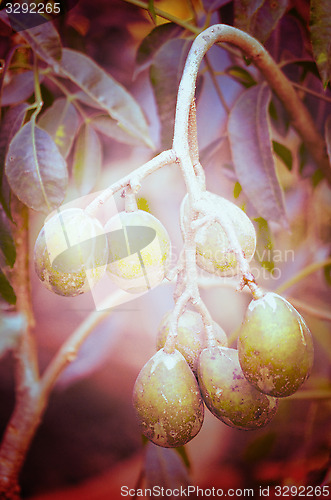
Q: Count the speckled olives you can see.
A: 7